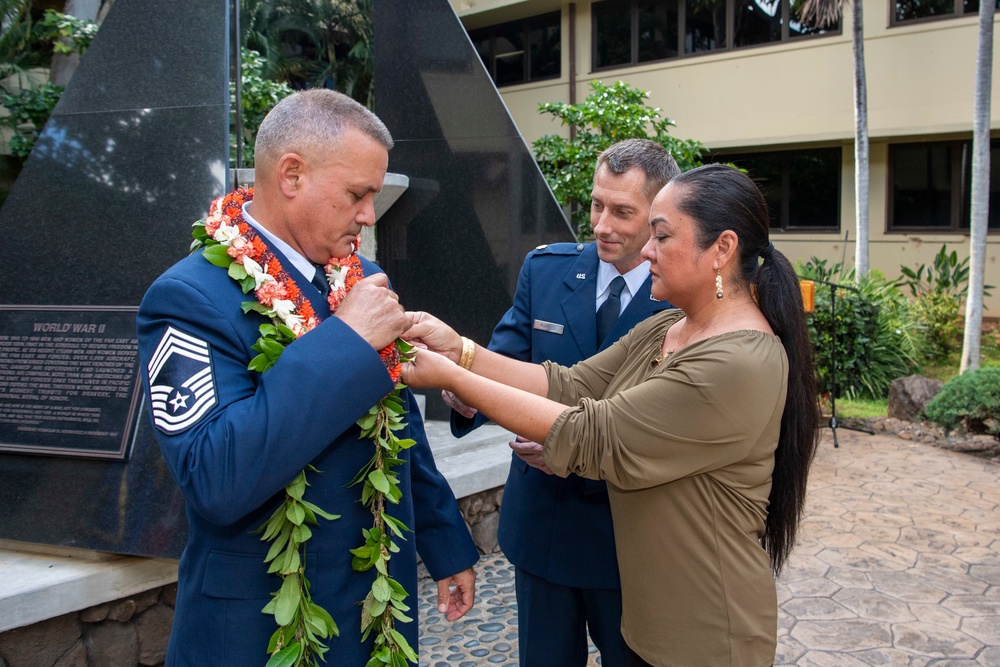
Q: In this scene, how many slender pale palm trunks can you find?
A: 2